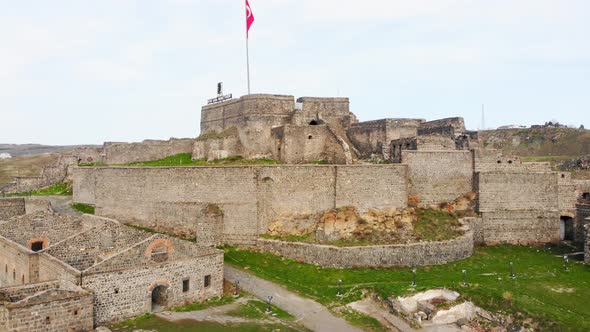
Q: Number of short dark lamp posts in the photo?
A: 7